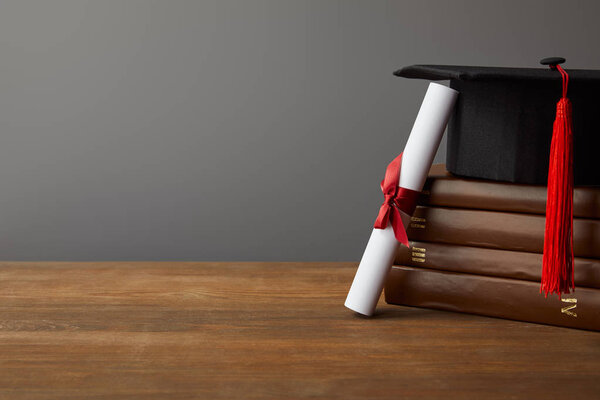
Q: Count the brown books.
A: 4